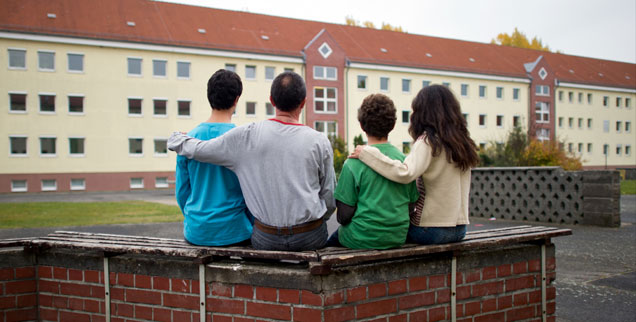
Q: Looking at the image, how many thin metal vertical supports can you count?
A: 4